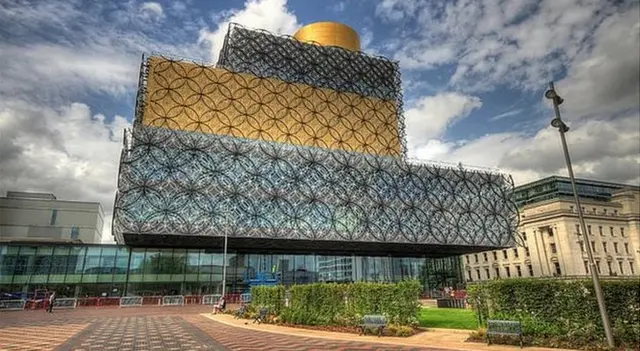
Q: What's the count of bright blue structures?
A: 1